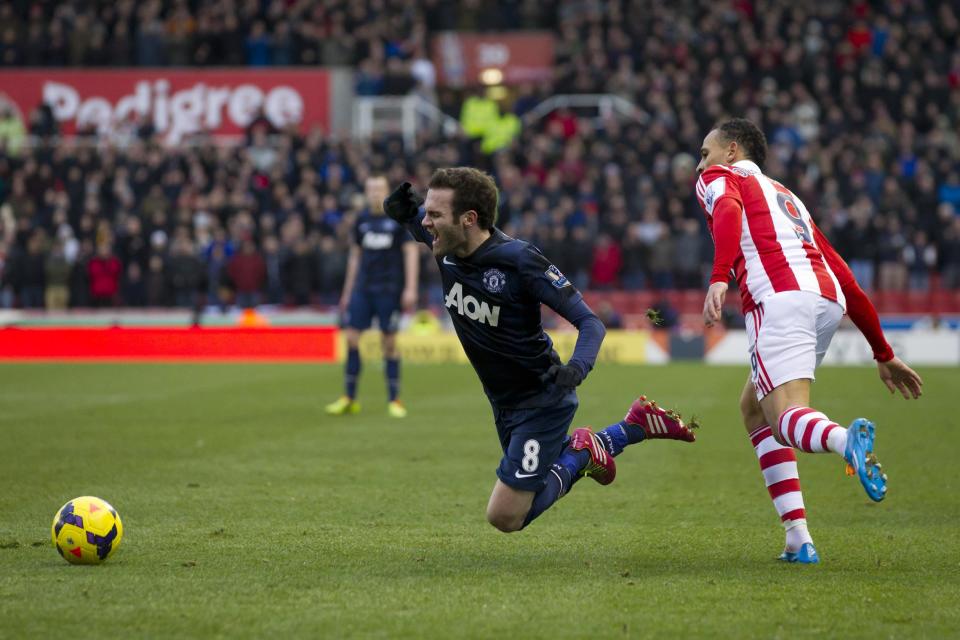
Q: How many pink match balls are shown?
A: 0